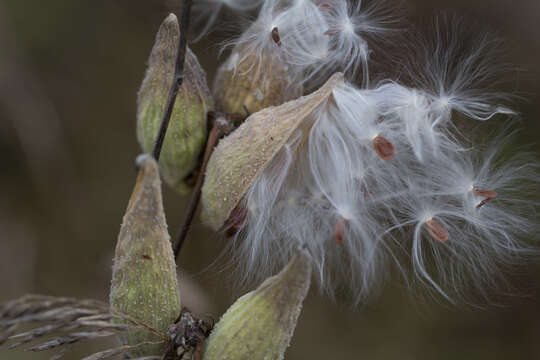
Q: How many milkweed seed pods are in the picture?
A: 5